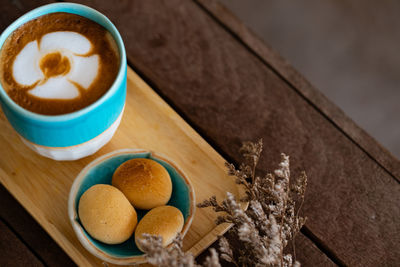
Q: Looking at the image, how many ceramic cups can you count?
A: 1